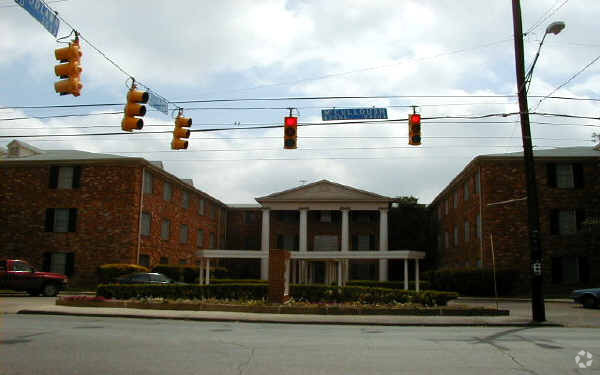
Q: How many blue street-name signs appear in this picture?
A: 3